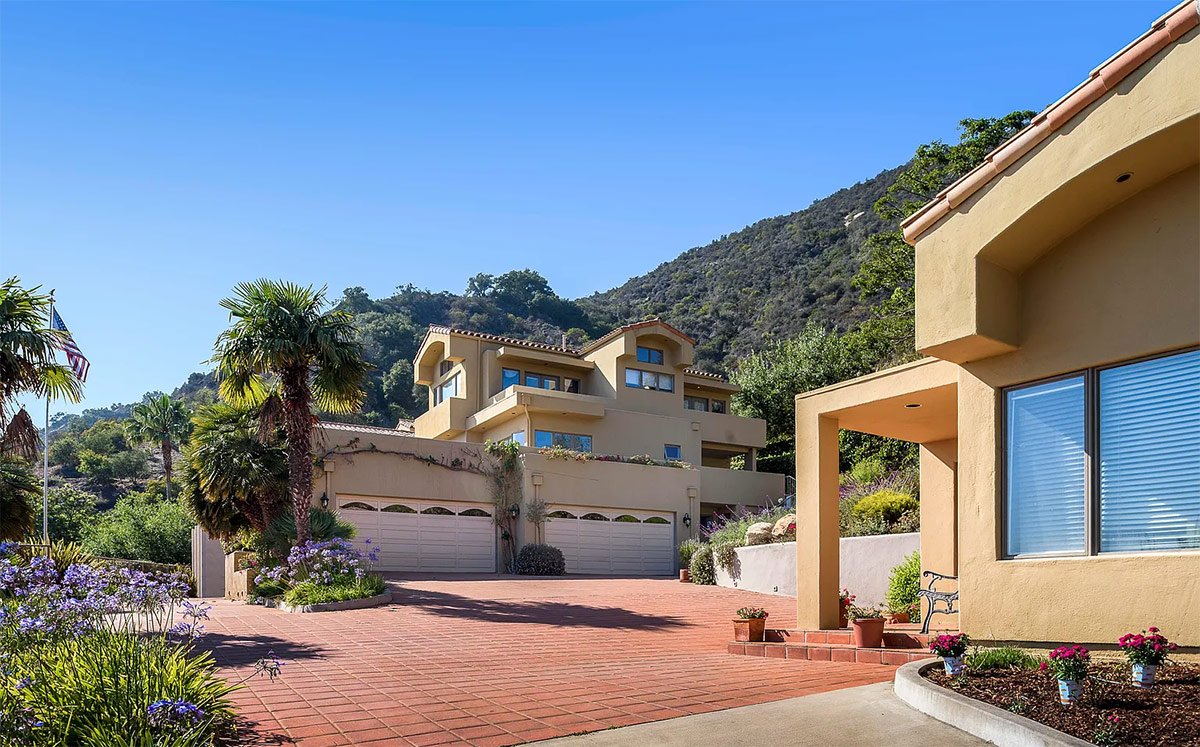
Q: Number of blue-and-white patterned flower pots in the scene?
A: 3